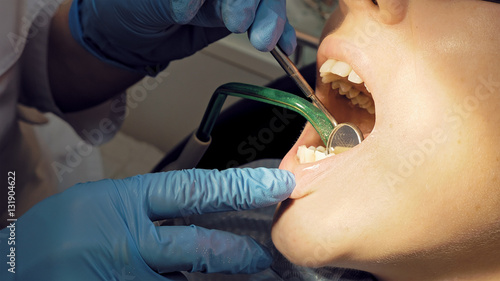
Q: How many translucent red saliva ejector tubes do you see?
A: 0